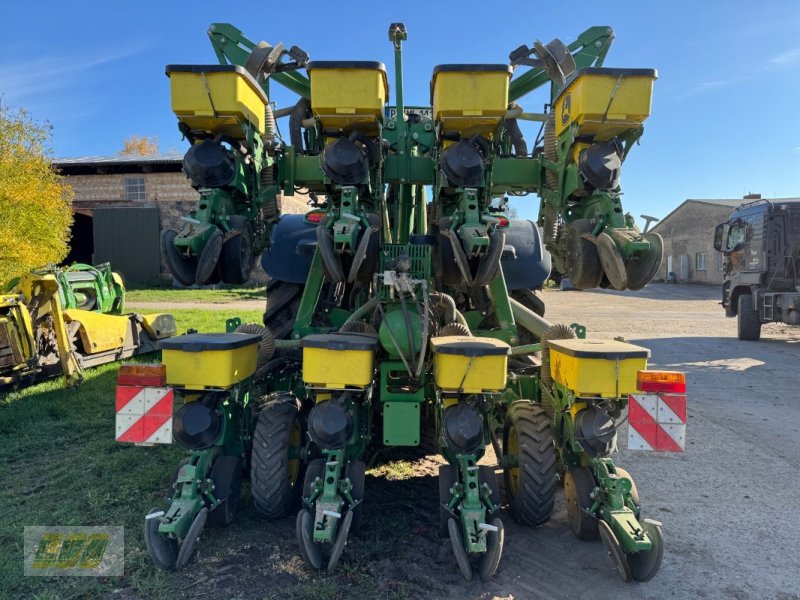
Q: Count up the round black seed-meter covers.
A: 8